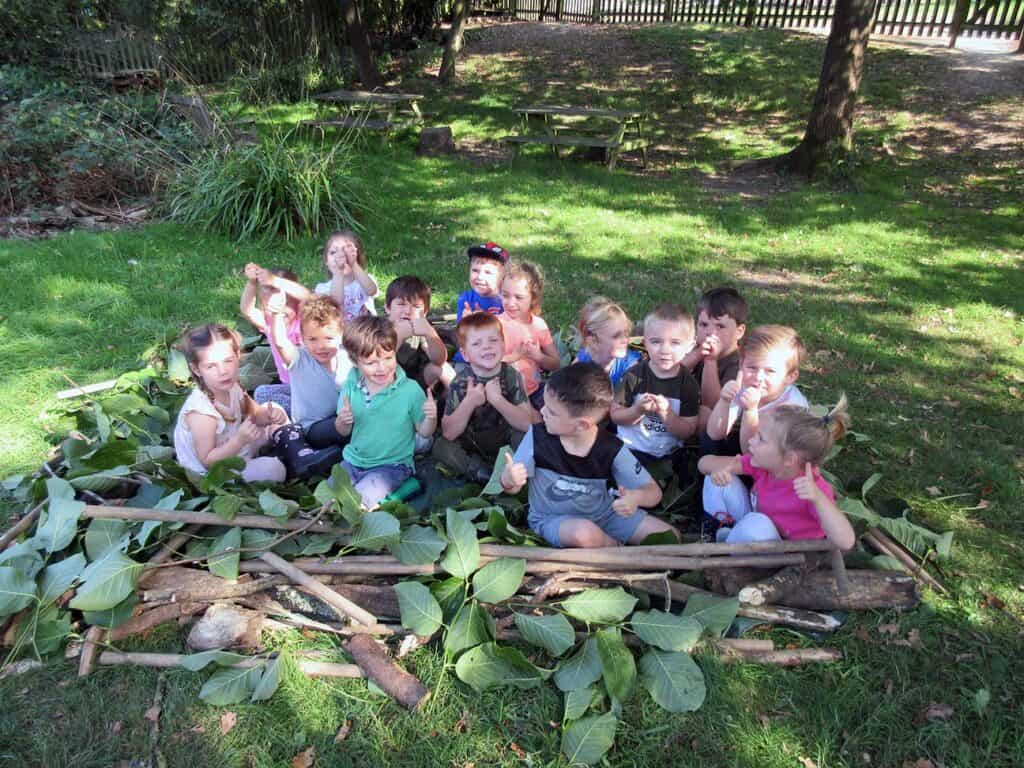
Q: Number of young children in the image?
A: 15